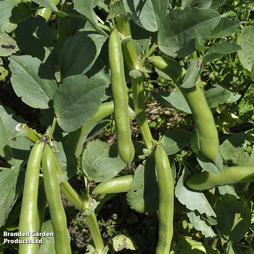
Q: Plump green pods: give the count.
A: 8